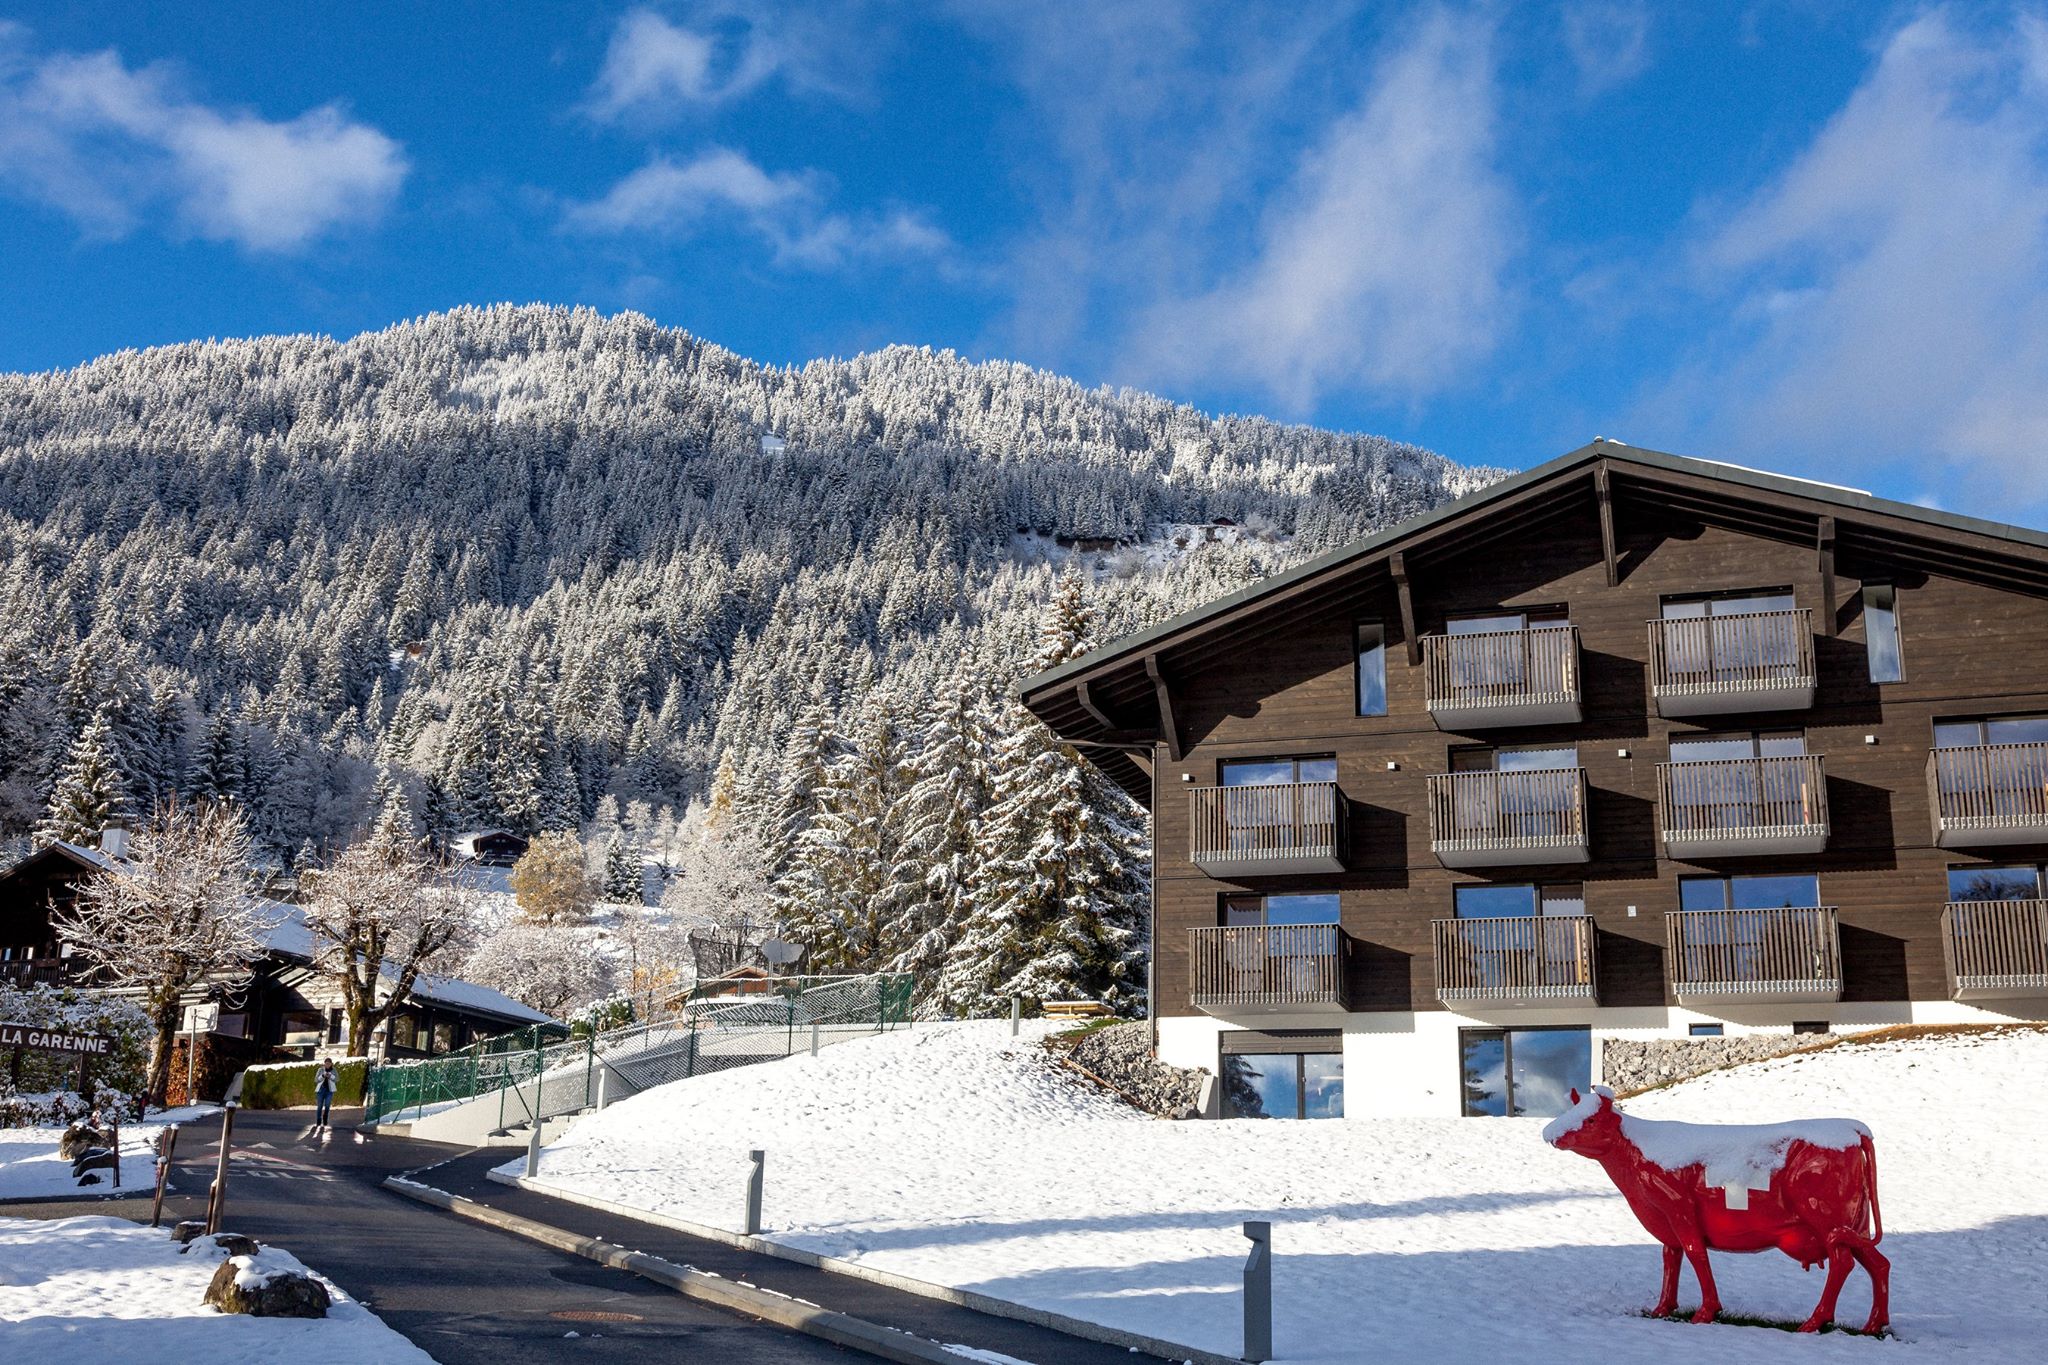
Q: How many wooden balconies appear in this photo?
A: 10